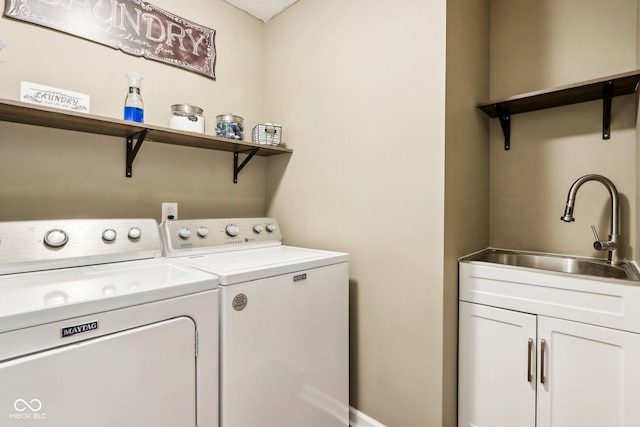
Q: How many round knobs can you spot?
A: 8